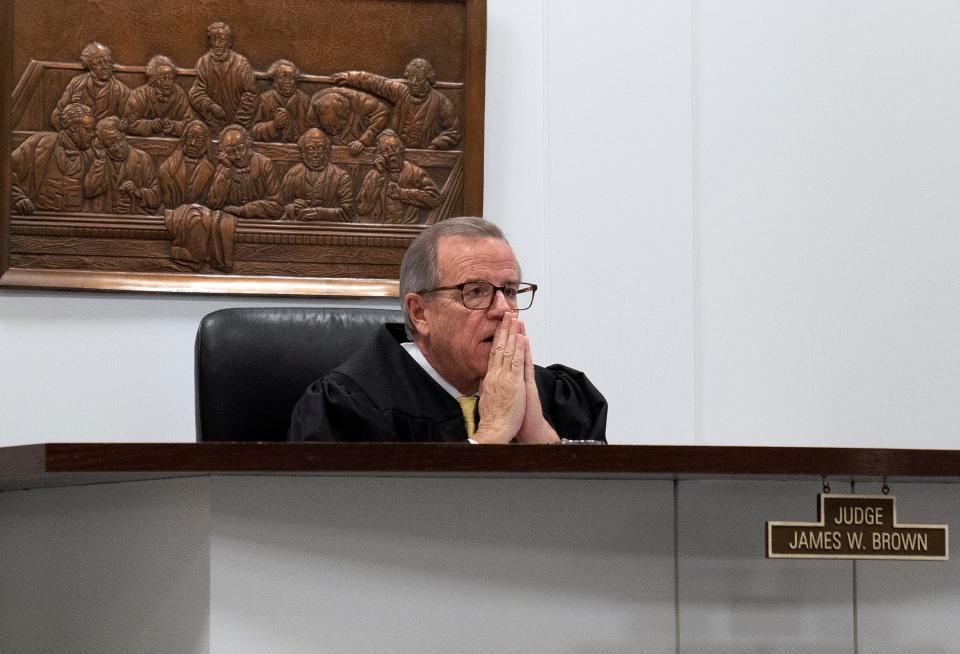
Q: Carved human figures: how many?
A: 12